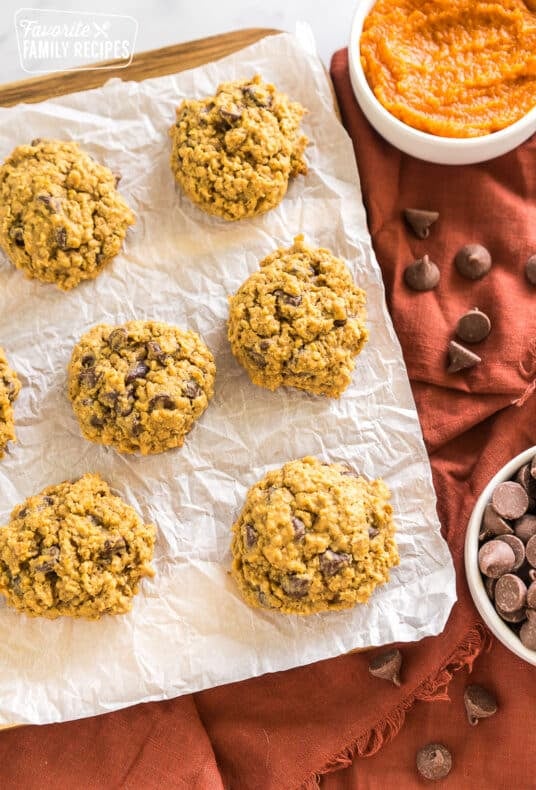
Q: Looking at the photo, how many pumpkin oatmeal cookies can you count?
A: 7